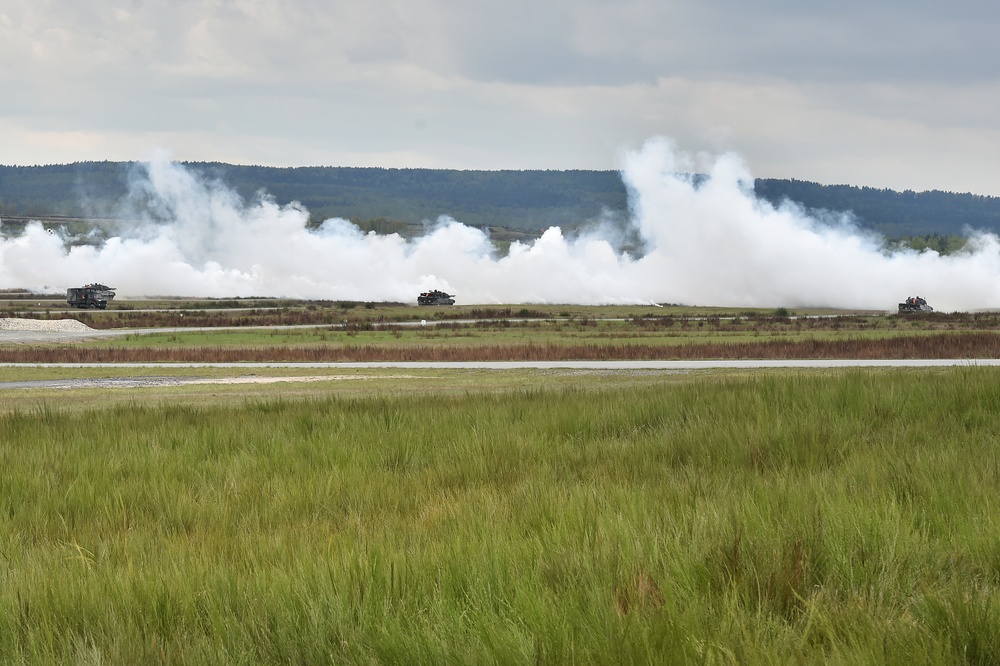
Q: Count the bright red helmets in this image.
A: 0